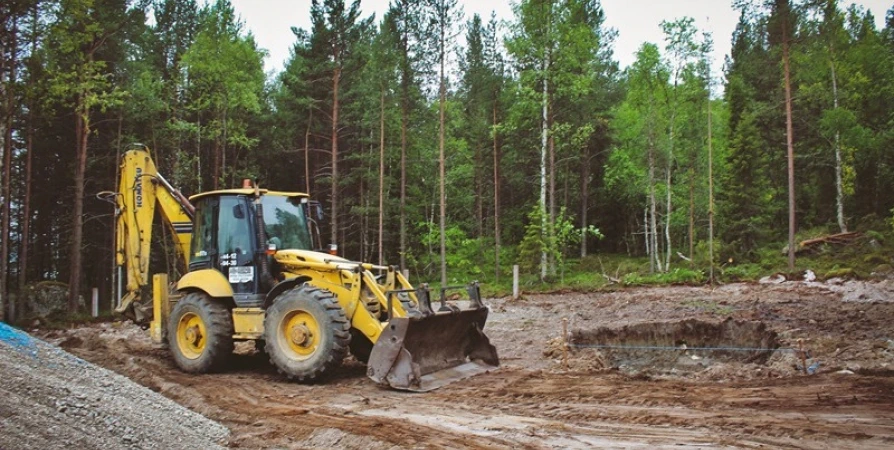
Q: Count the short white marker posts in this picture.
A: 2